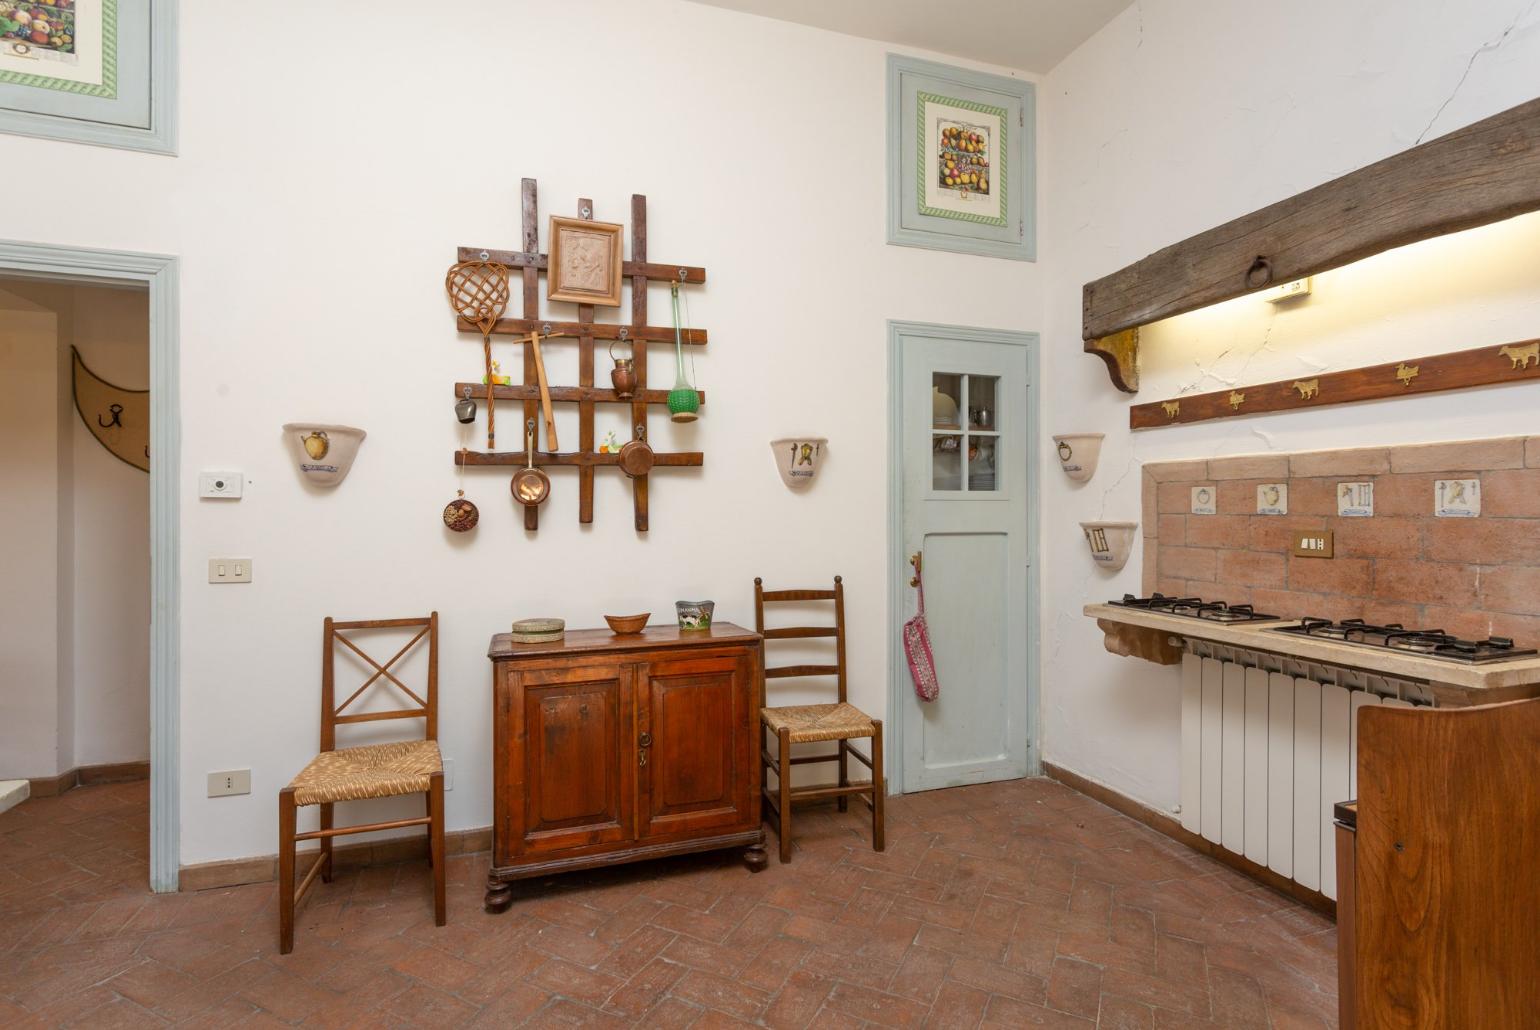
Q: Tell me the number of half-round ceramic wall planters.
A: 4